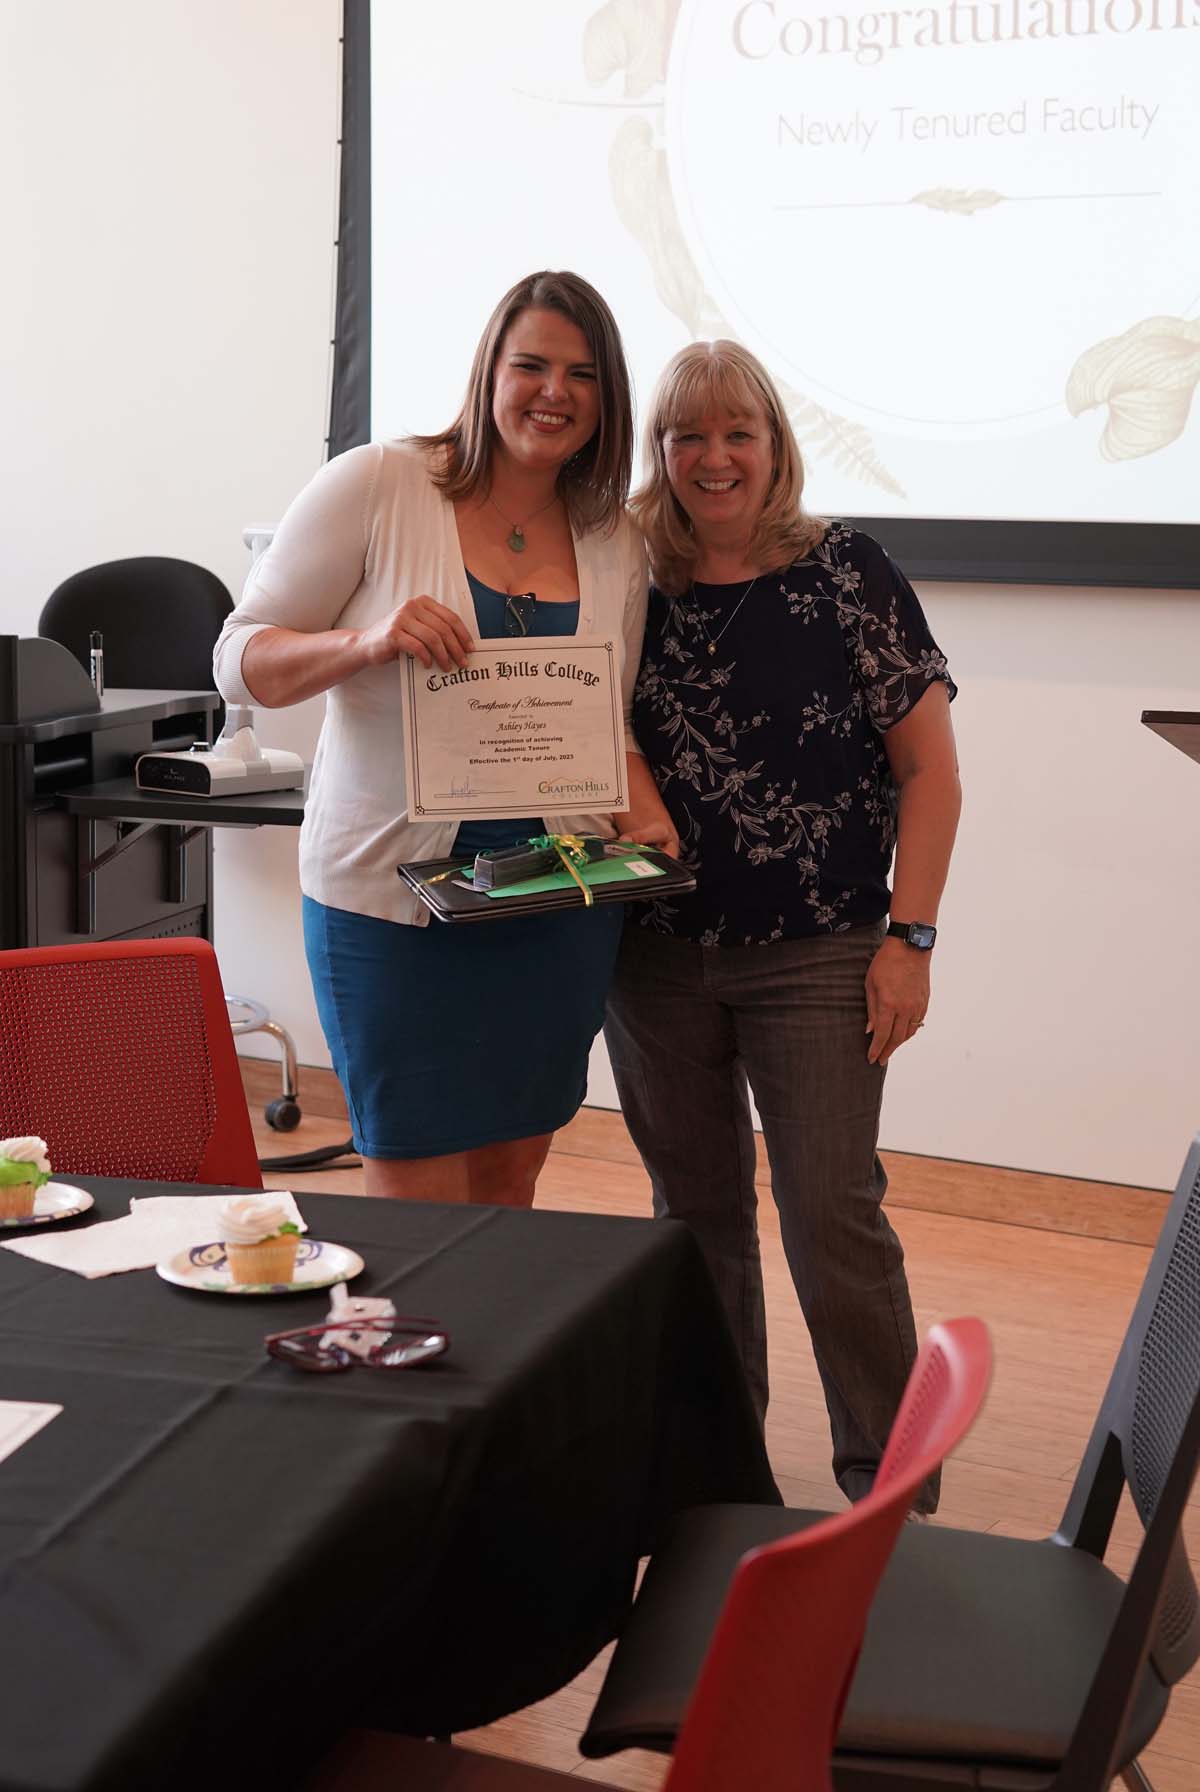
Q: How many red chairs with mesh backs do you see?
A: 2